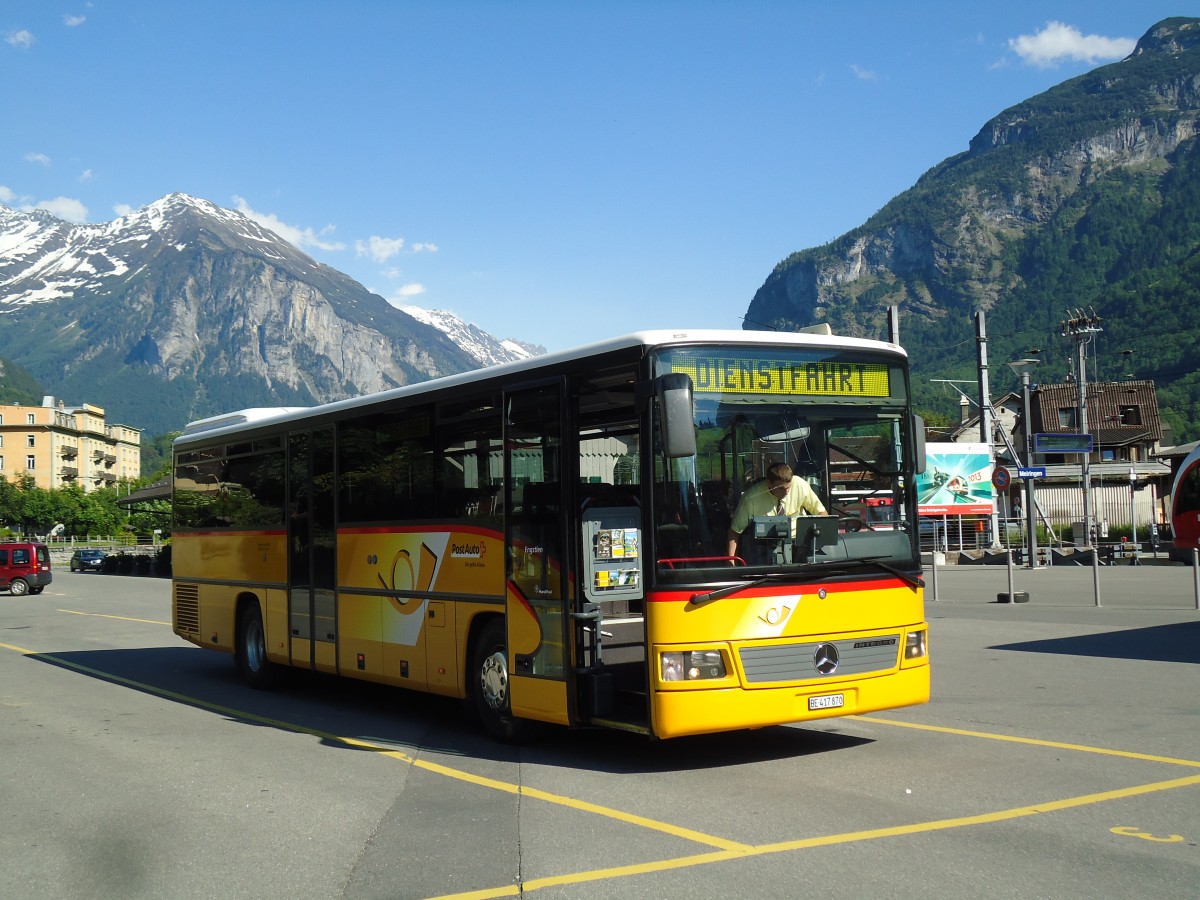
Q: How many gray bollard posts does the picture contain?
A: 4